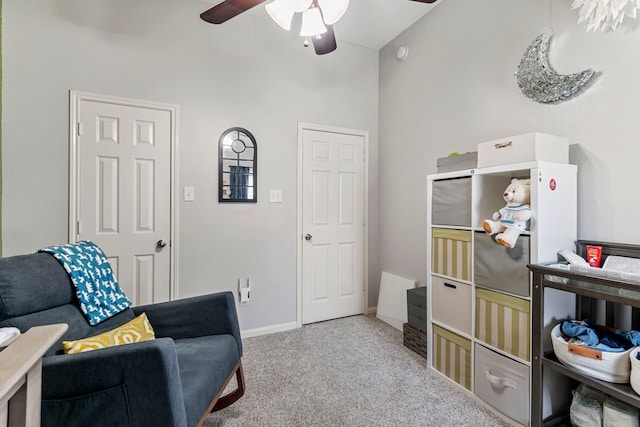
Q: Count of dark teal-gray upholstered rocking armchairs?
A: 1